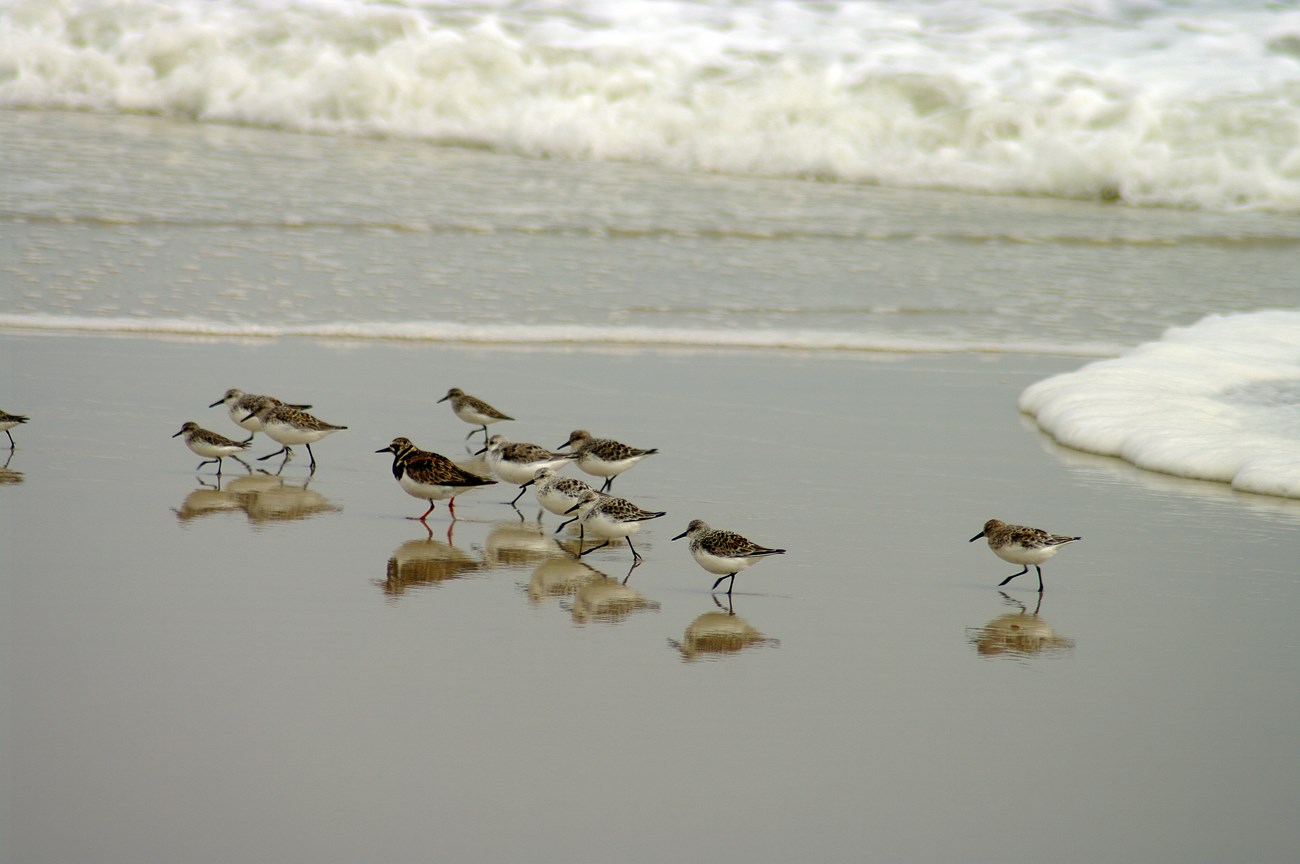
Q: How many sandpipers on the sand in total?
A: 12